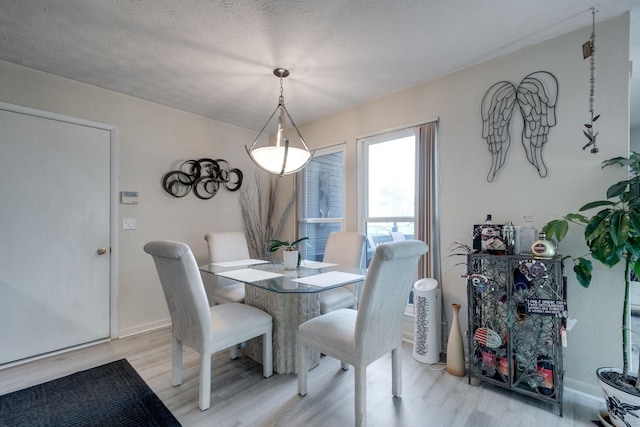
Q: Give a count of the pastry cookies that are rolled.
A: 0